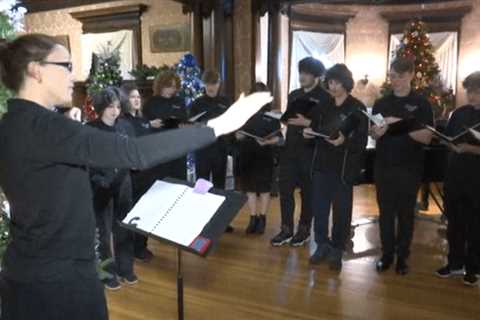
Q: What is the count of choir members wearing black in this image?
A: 9